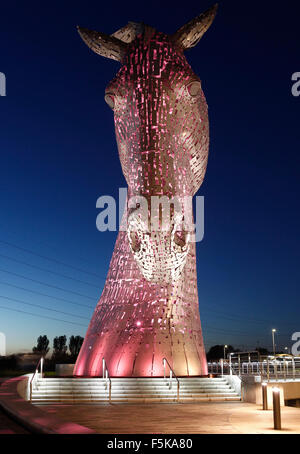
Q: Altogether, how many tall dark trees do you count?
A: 3